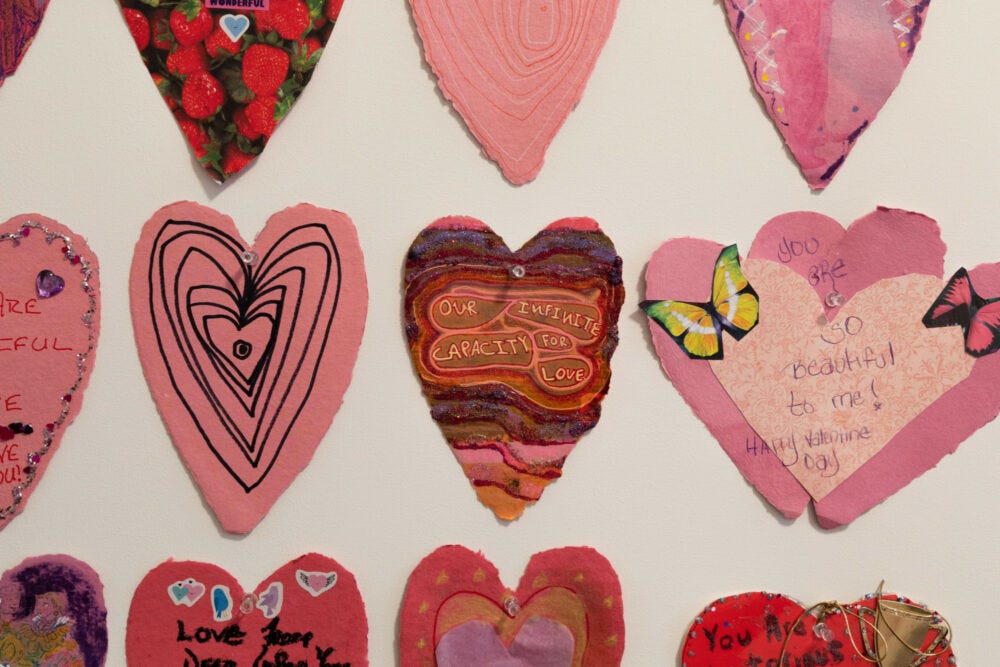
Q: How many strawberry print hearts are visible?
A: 1